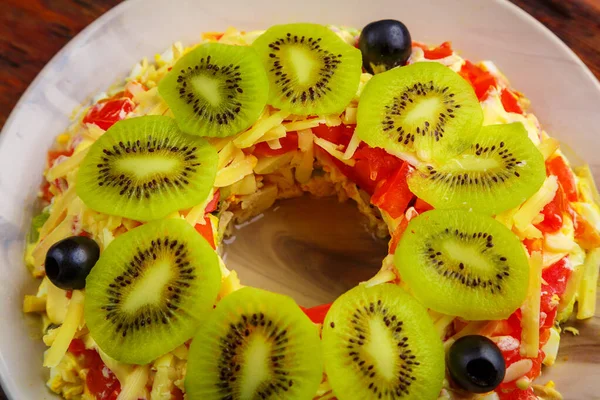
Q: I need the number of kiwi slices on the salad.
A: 9